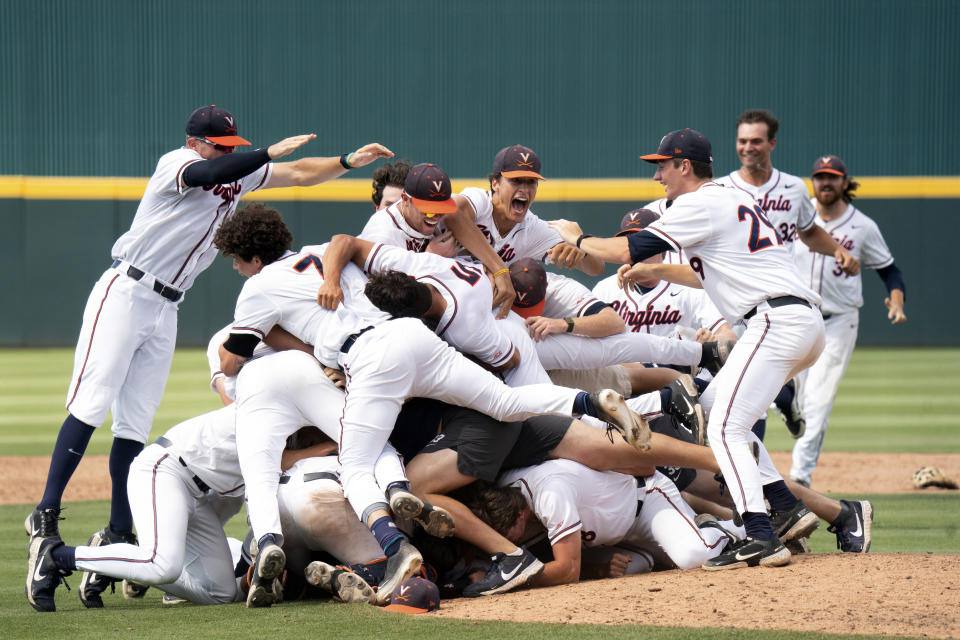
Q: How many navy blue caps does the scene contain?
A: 8